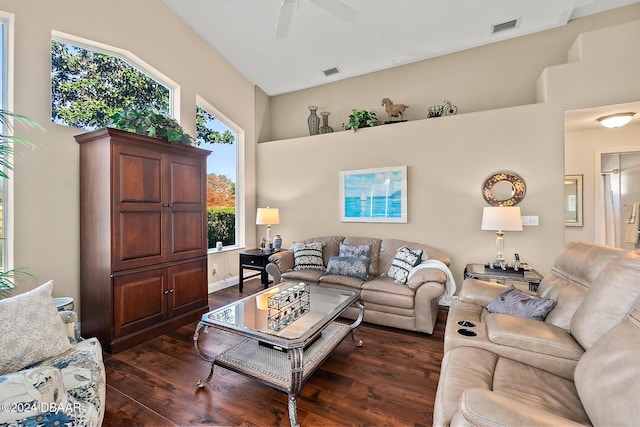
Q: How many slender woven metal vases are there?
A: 2